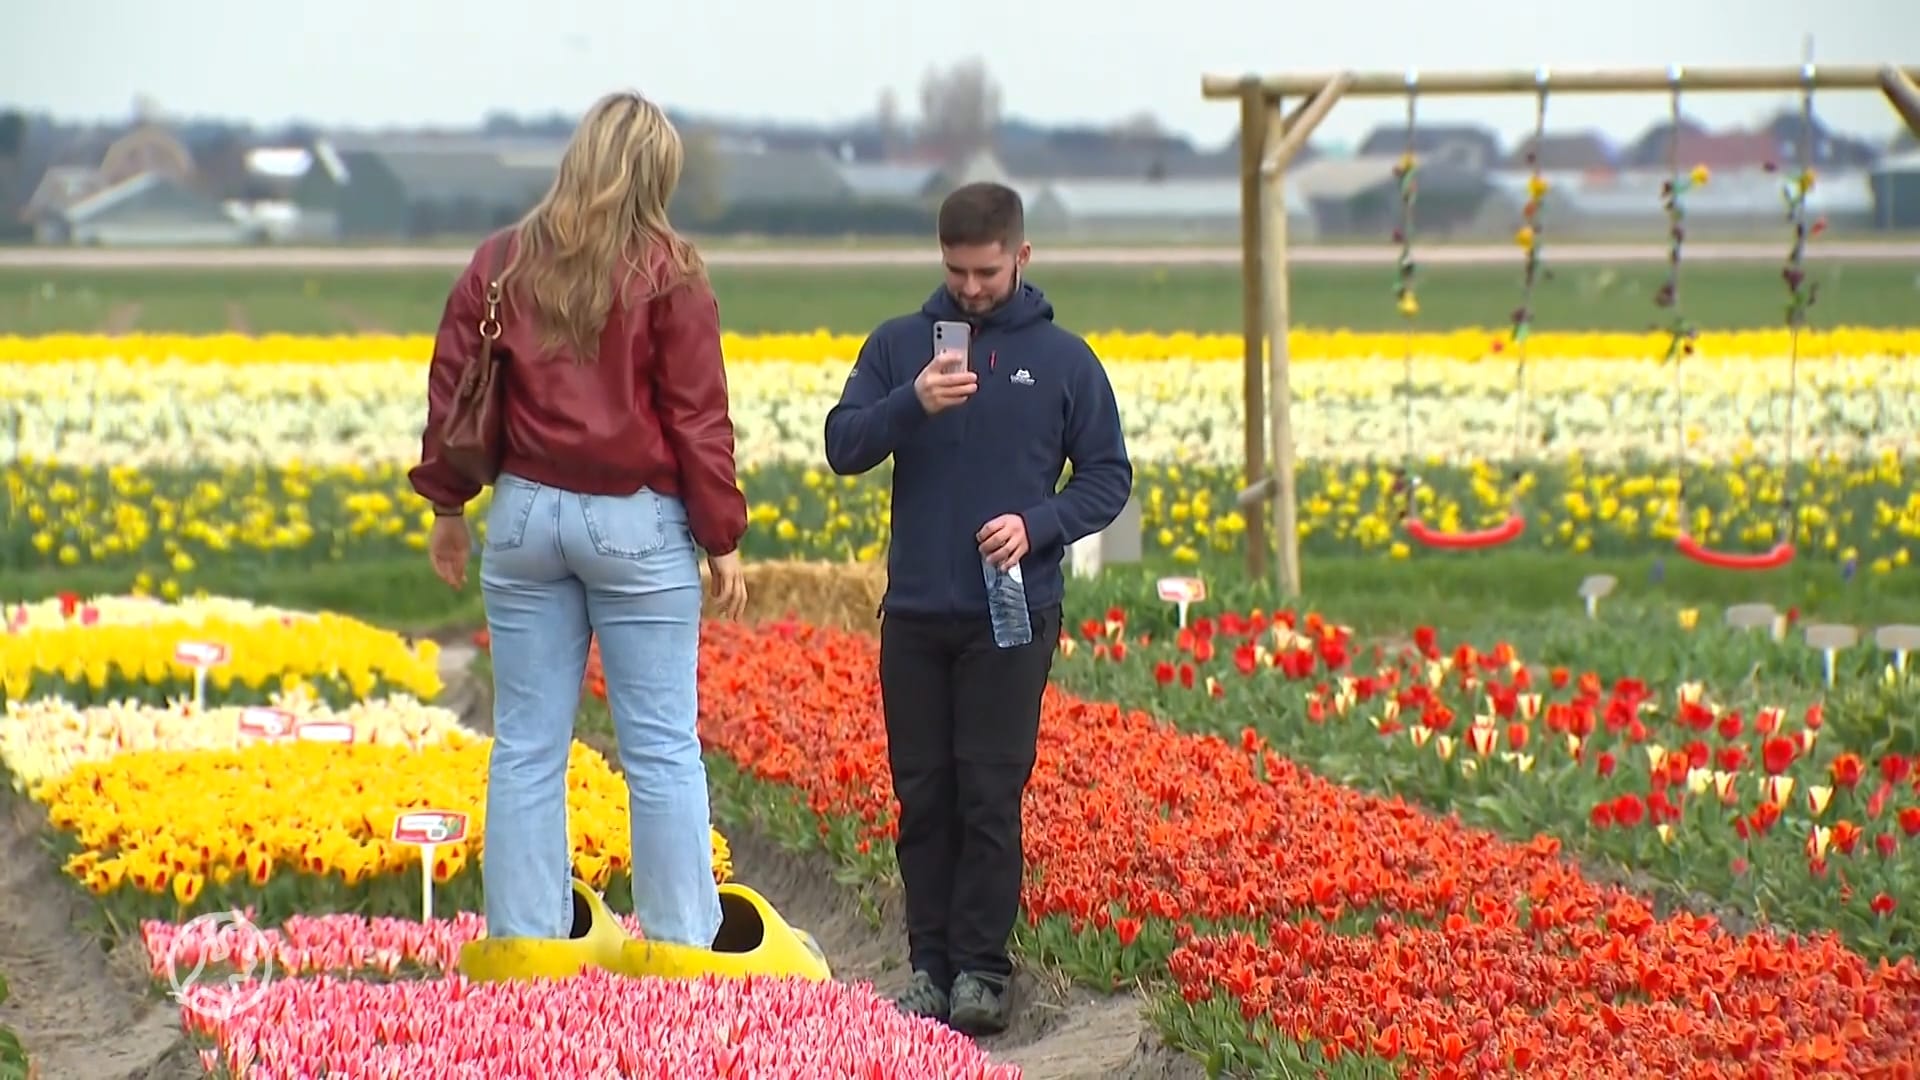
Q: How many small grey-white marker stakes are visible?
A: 4